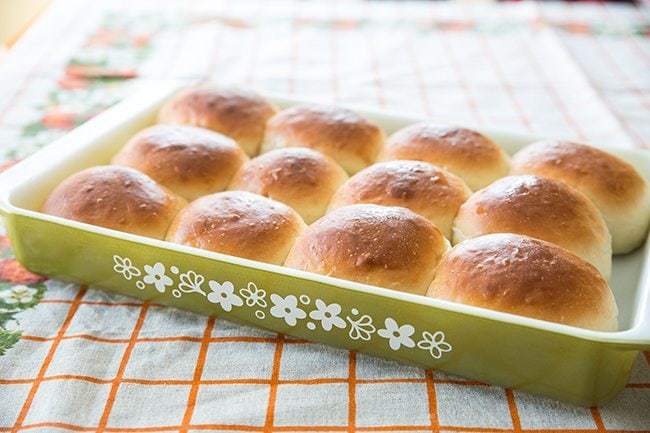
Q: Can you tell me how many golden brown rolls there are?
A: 12